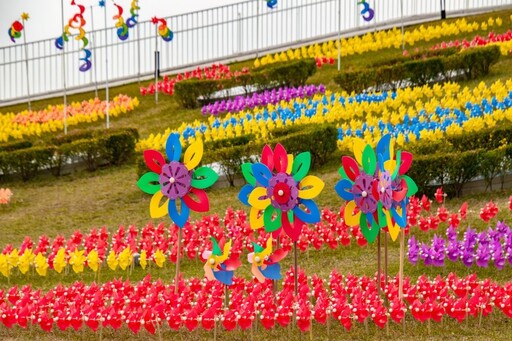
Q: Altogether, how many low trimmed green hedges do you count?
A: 5